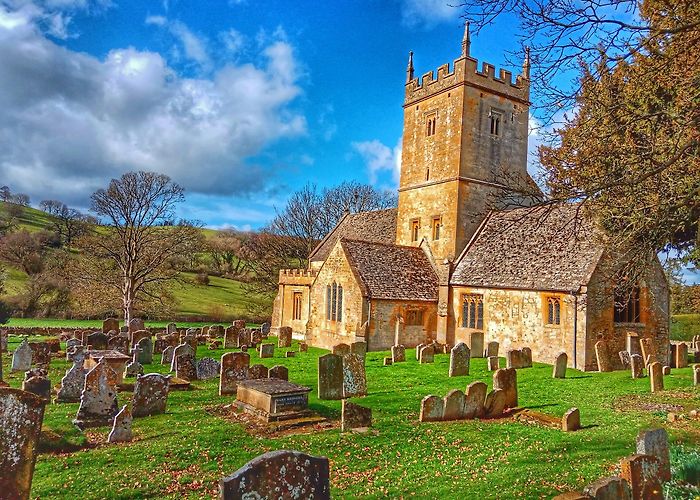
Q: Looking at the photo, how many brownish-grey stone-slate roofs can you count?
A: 3